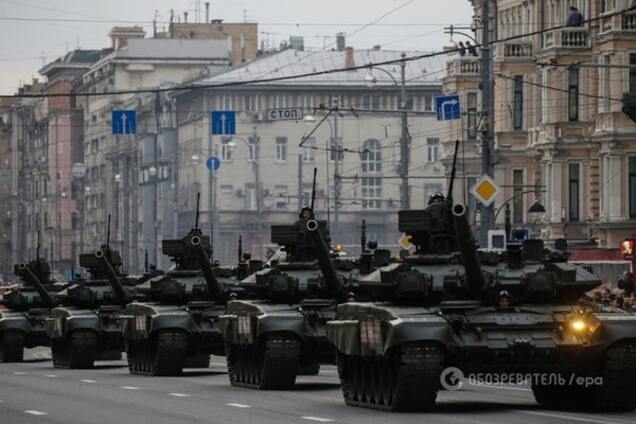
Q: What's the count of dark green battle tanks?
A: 5